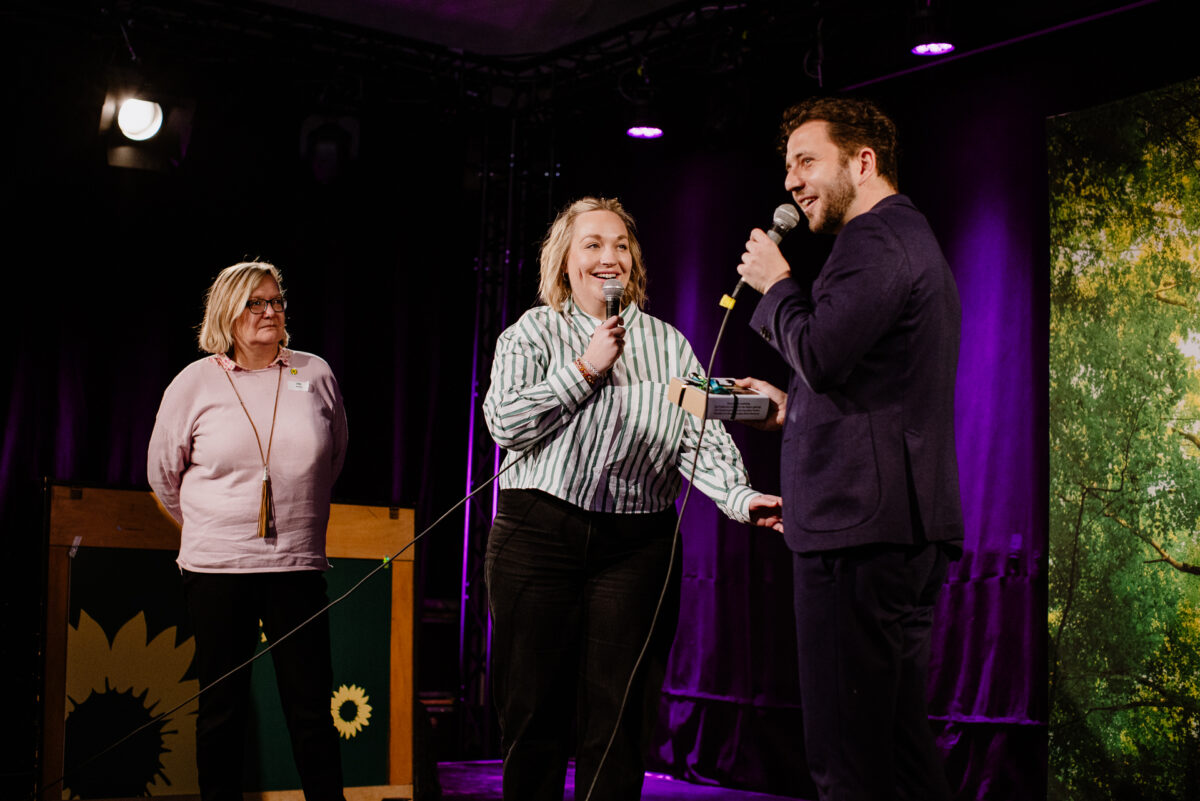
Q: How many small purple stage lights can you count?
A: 2